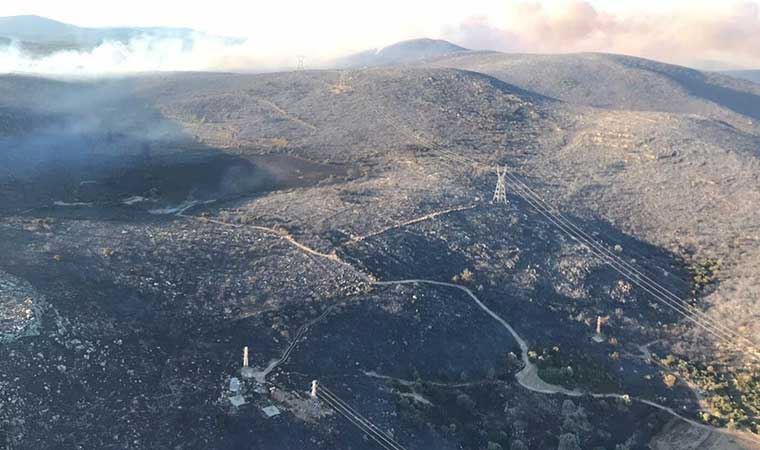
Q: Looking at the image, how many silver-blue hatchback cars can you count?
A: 0